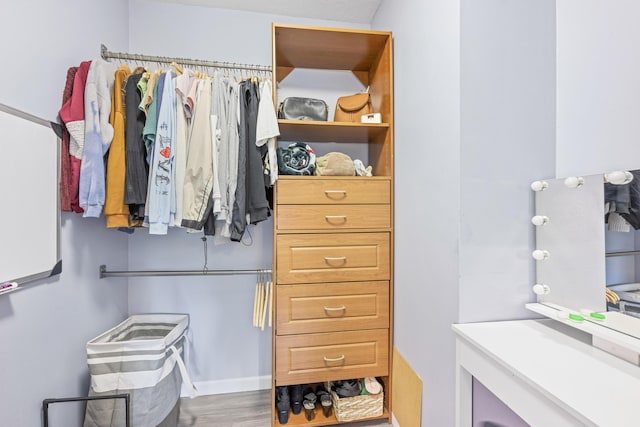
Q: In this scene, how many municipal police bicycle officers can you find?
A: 0